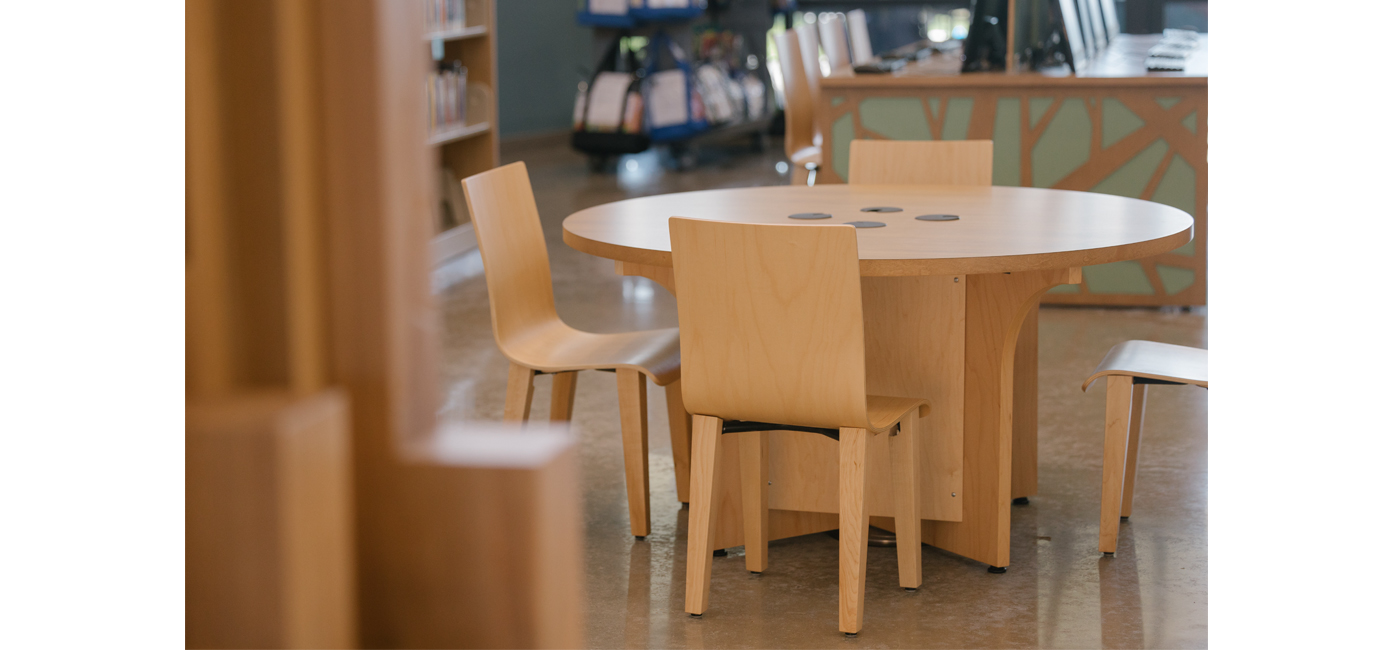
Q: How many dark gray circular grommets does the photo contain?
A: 4